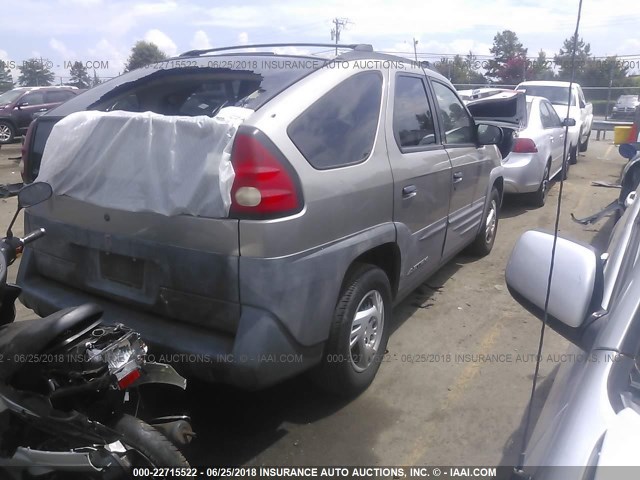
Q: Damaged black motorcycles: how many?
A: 1